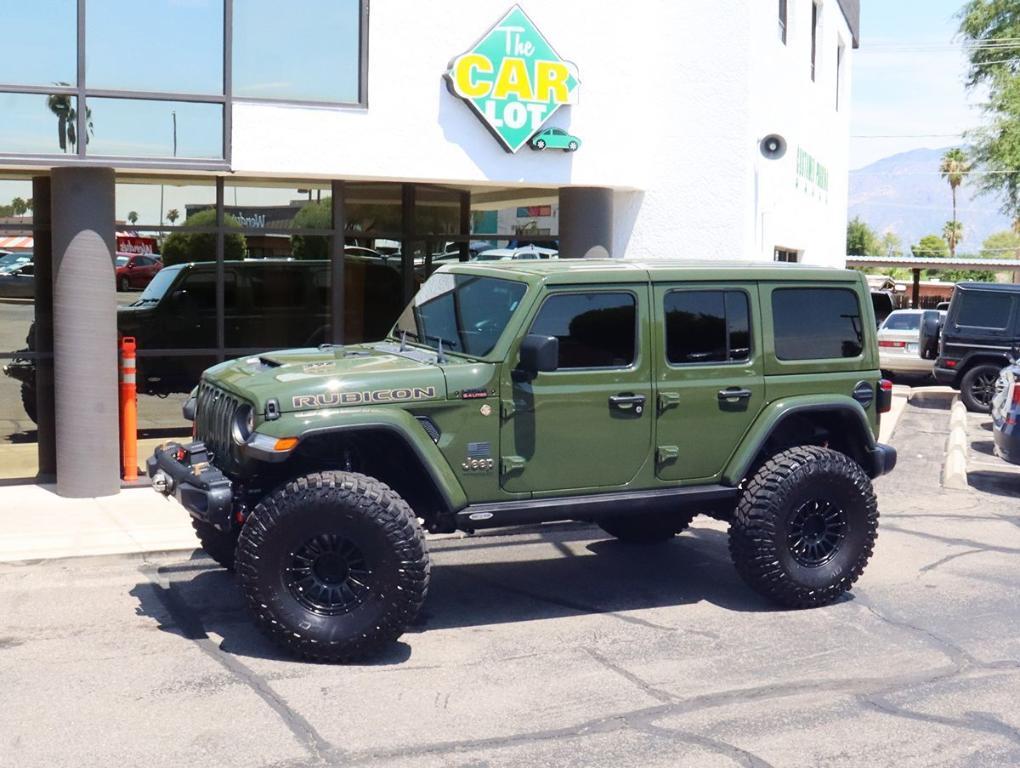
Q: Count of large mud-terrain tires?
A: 4